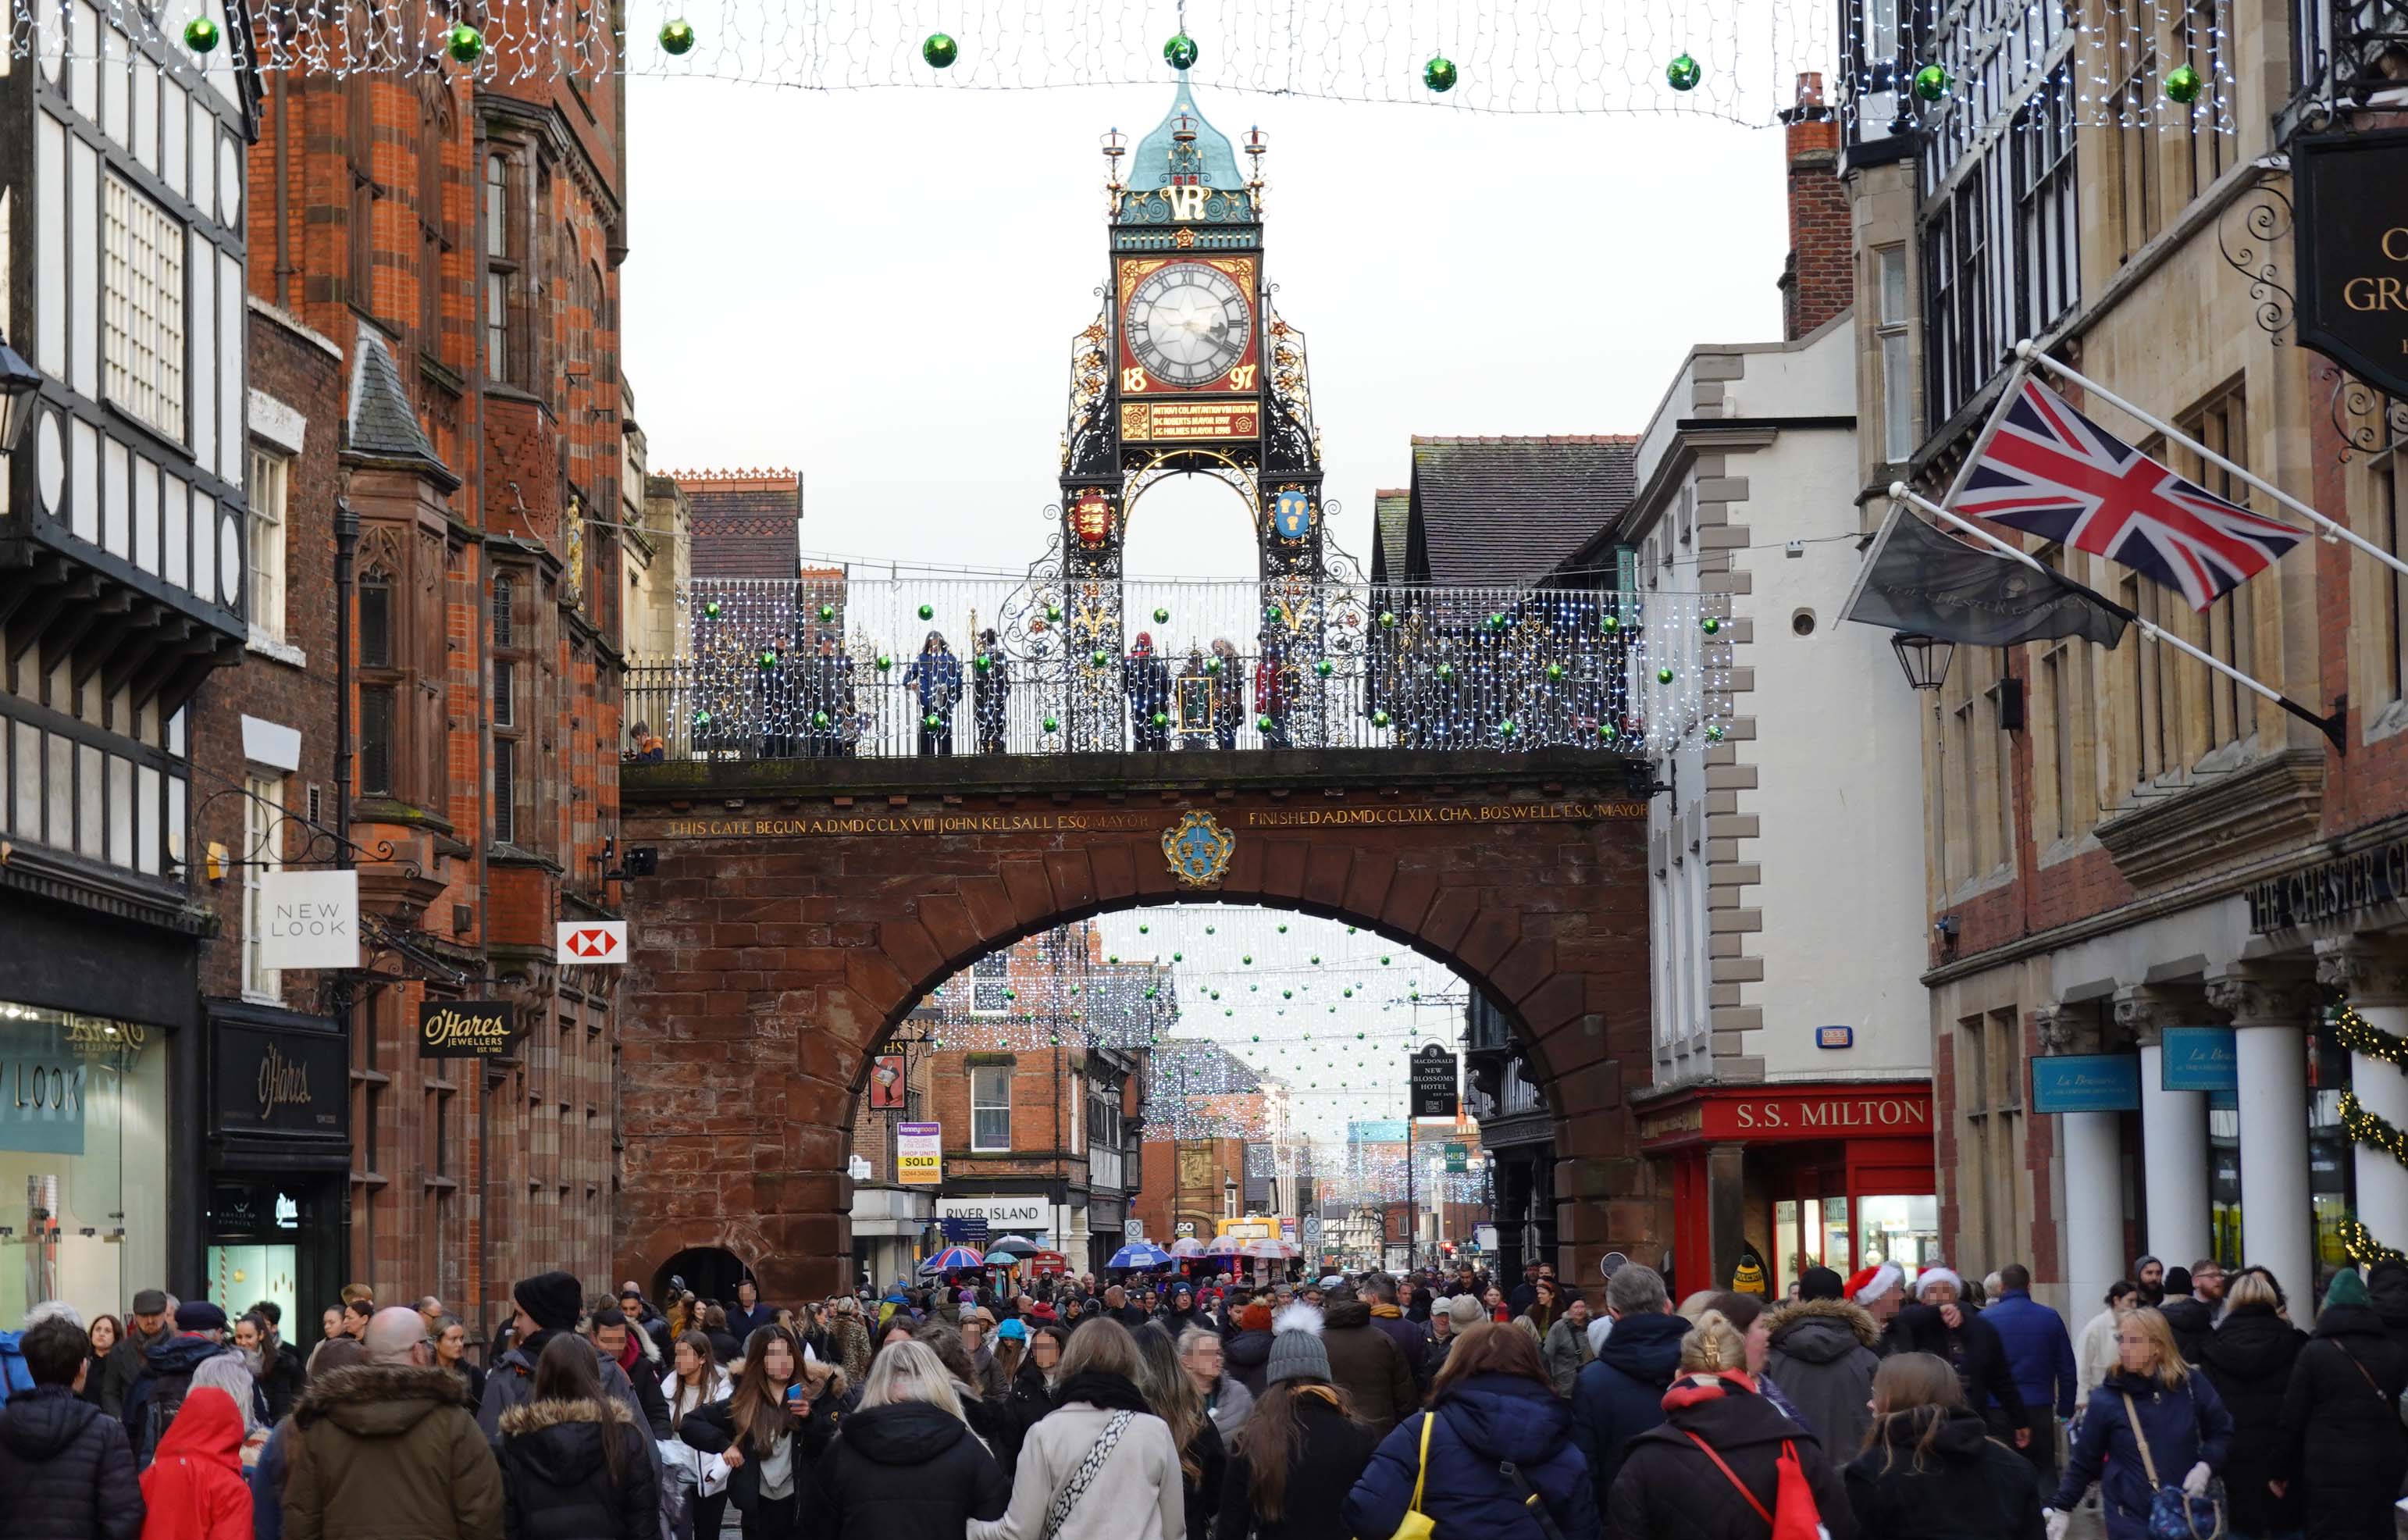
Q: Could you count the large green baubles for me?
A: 9